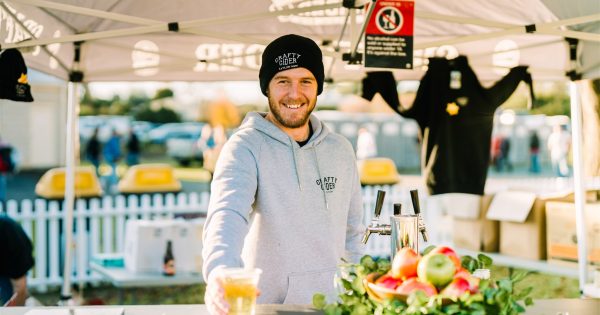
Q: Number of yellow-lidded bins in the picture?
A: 3